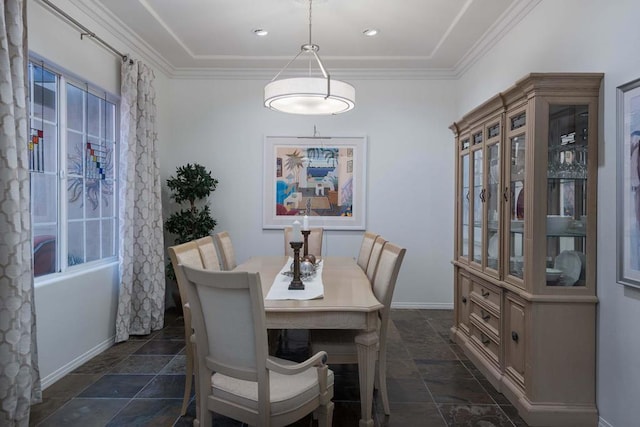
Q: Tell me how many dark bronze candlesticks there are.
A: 2